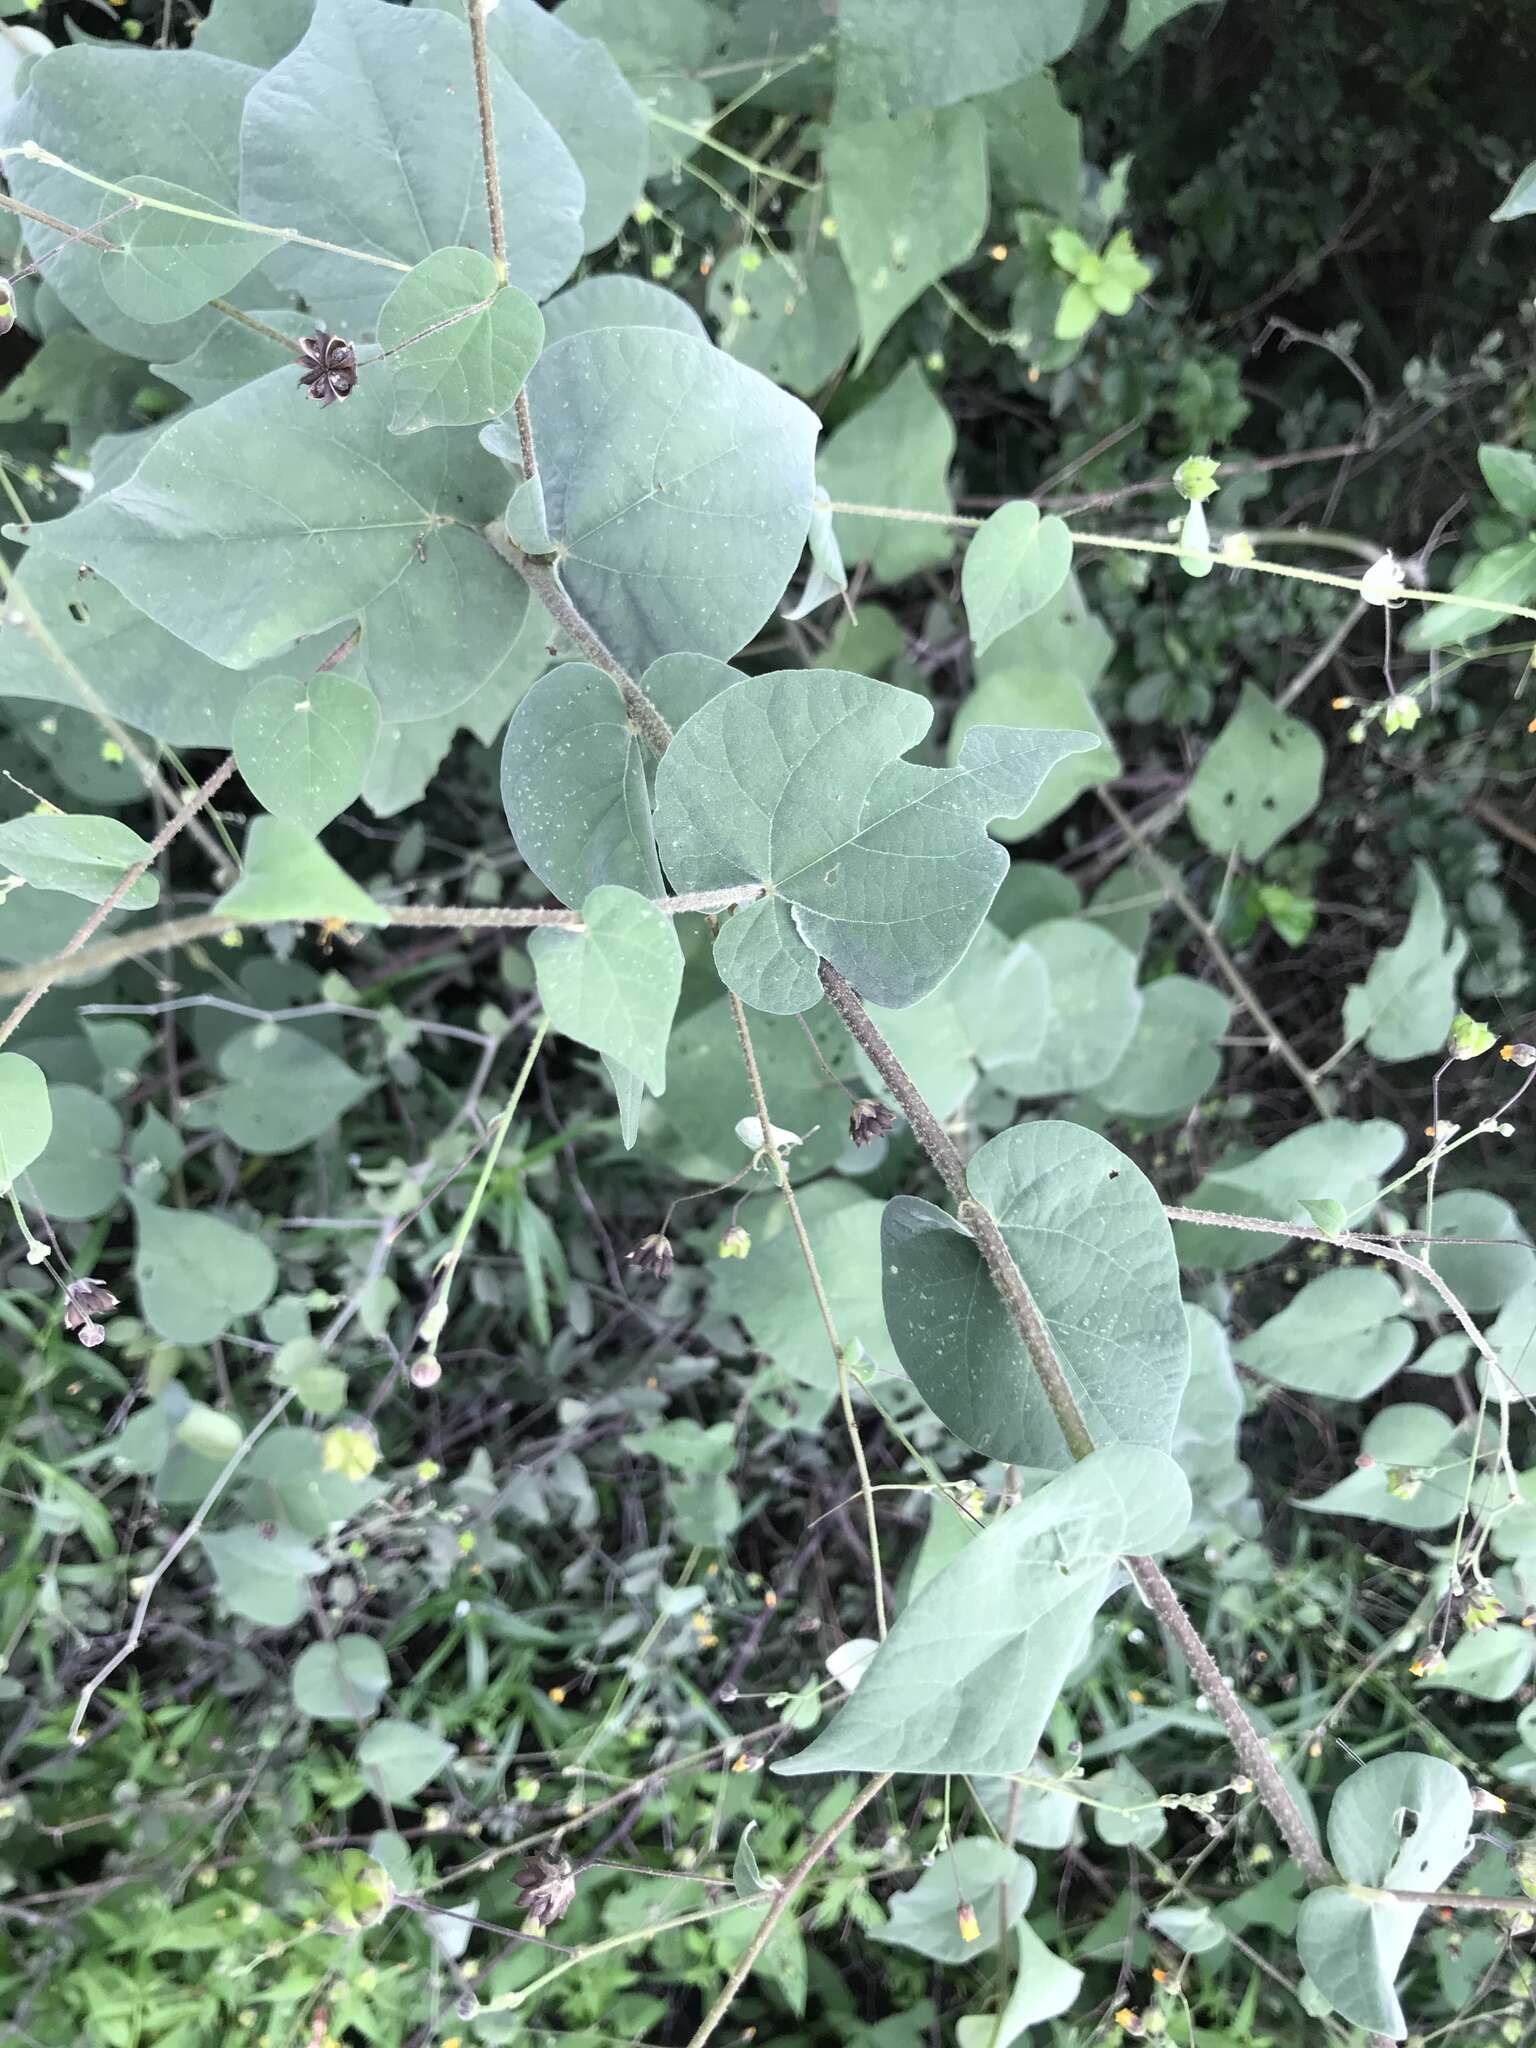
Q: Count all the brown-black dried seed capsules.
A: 5